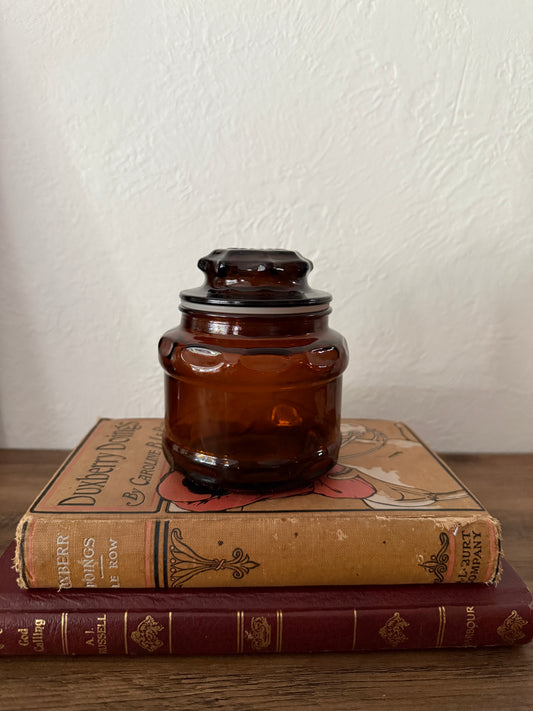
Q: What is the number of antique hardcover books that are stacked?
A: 2